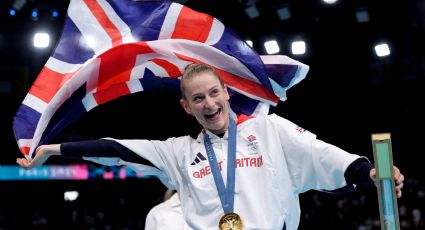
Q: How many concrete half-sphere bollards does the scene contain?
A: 0